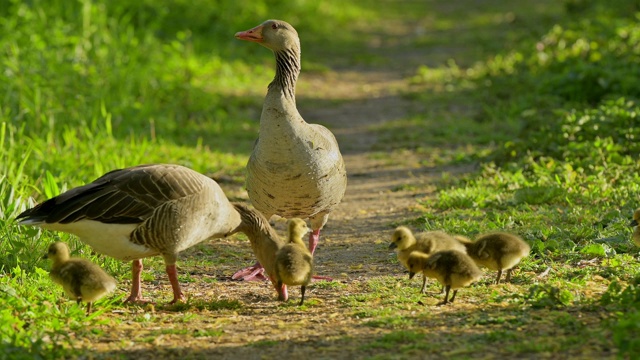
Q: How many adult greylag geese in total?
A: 2